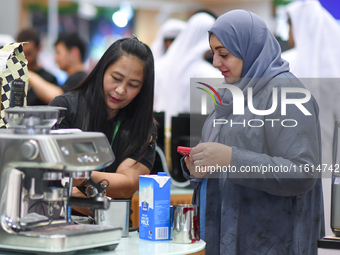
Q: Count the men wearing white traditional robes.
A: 3